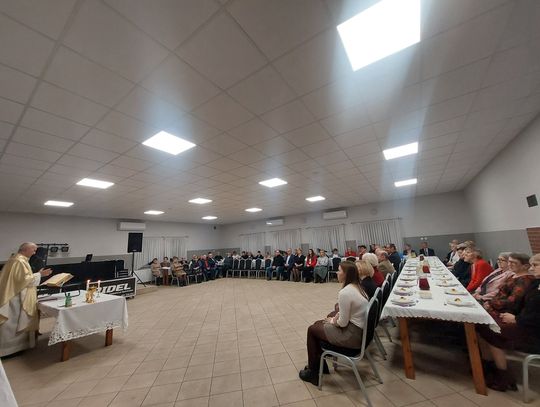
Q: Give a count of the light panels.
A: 12